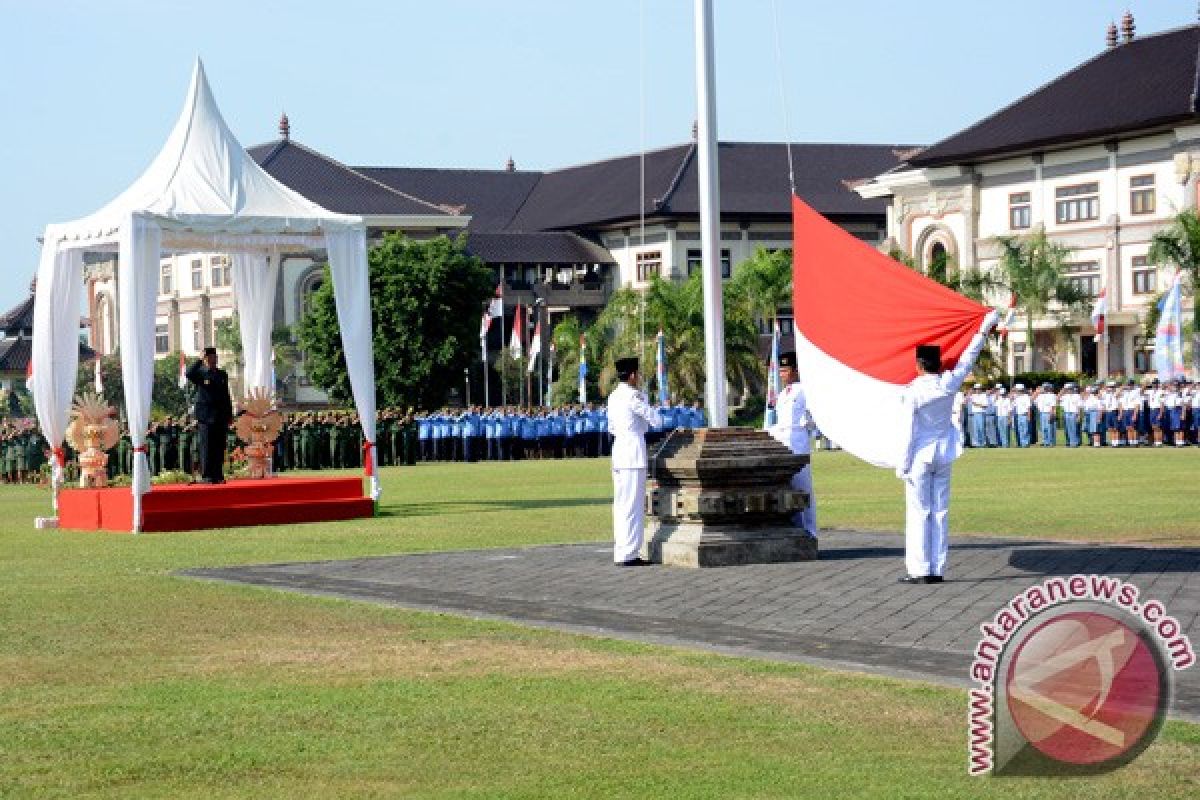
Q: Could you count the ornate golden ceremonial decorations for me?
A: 2